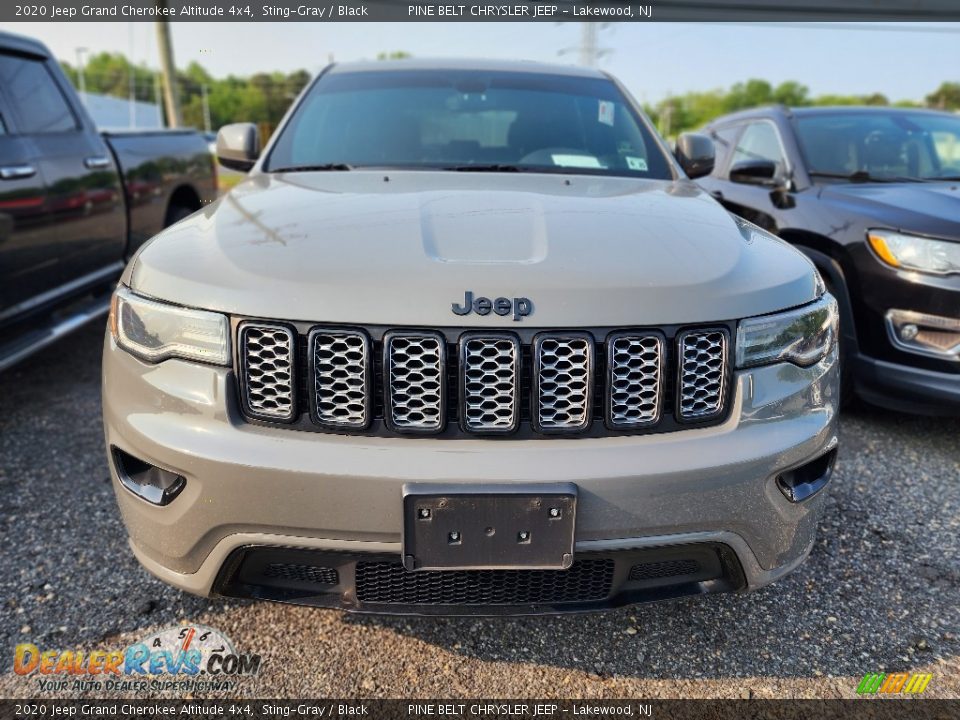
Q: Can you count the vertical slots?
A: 7